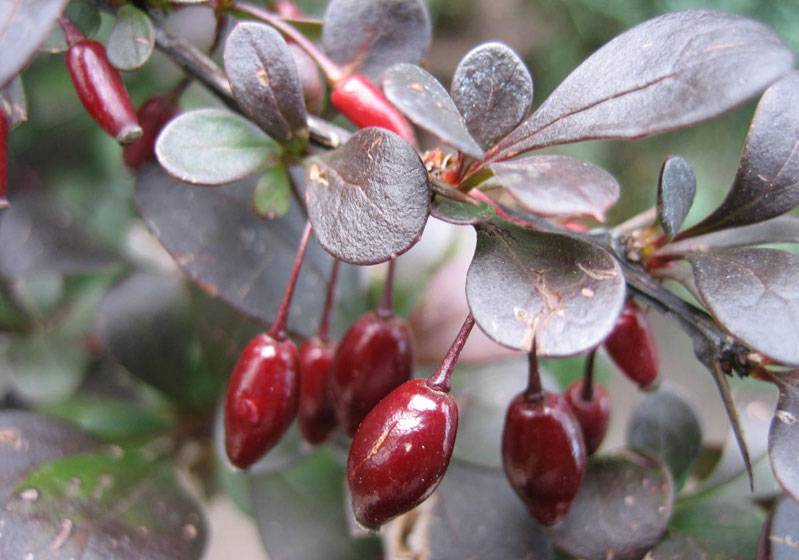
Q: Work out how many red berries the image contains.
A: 11